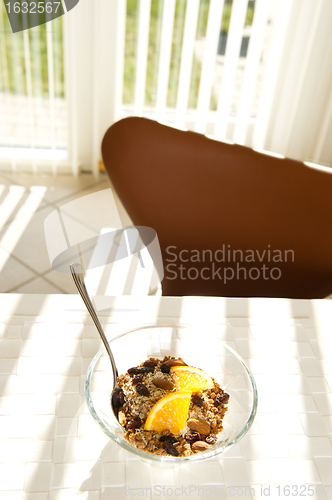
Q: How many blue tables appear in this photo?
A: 0